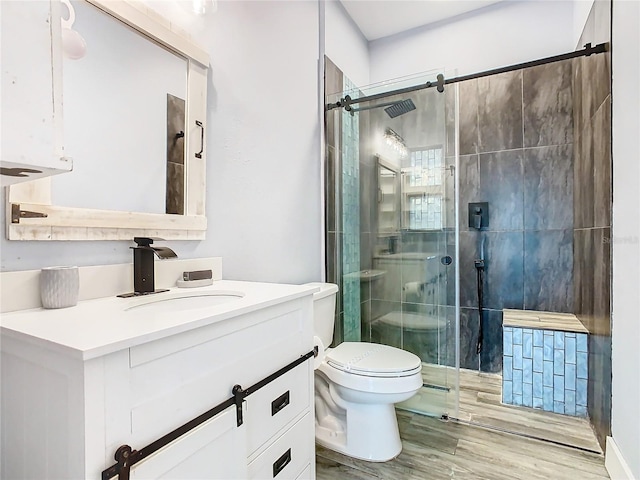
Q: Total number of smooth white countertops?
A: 1